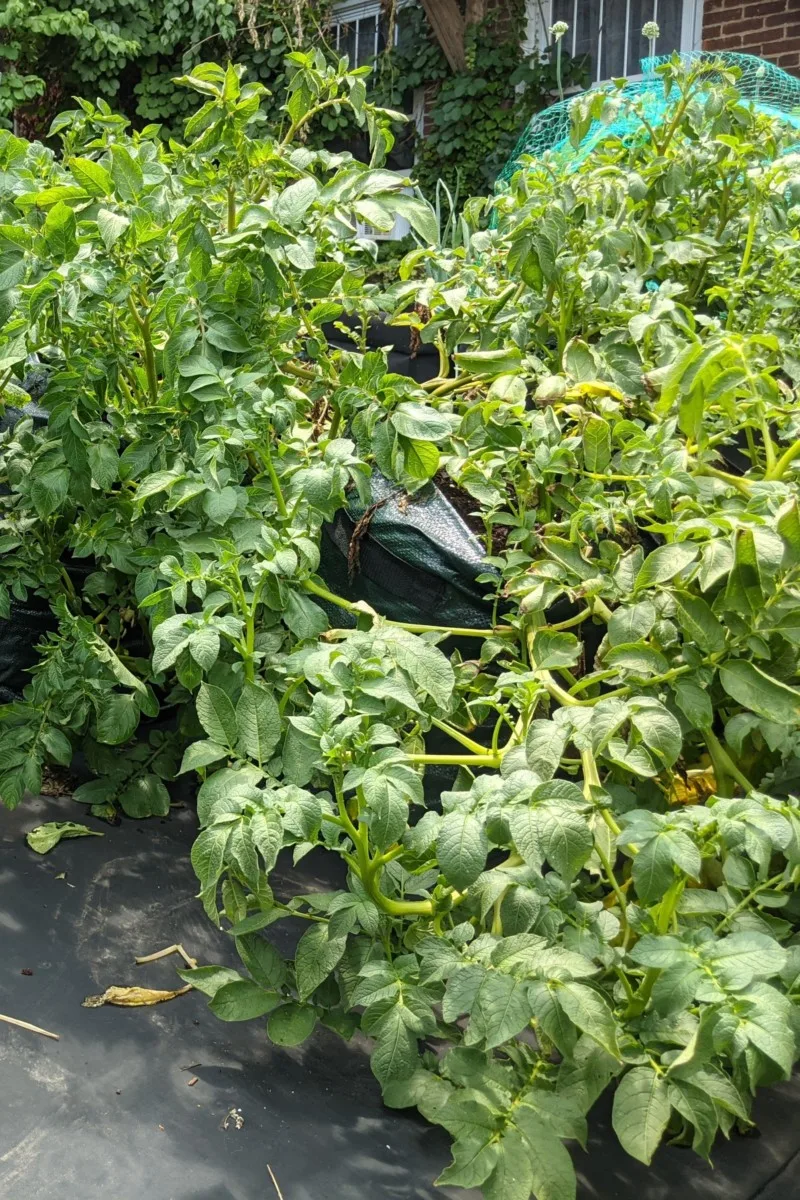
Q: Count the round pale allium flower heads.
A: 2